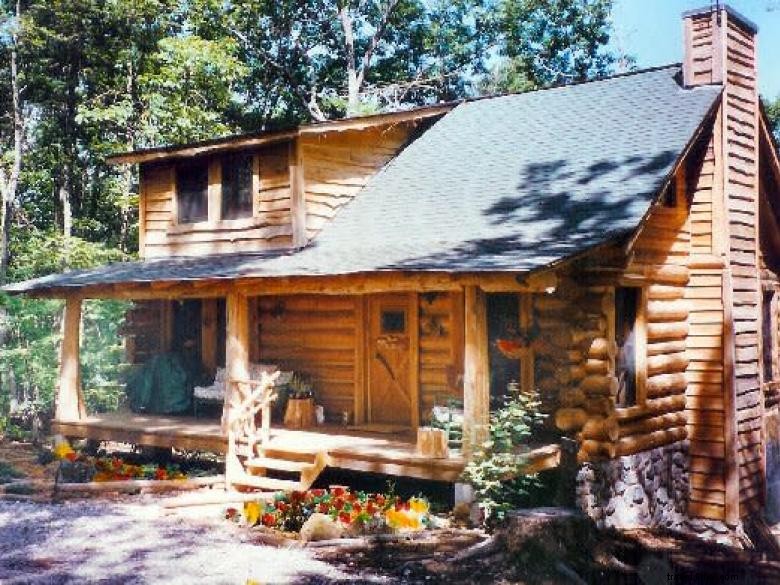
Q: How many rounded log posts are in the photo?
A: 3